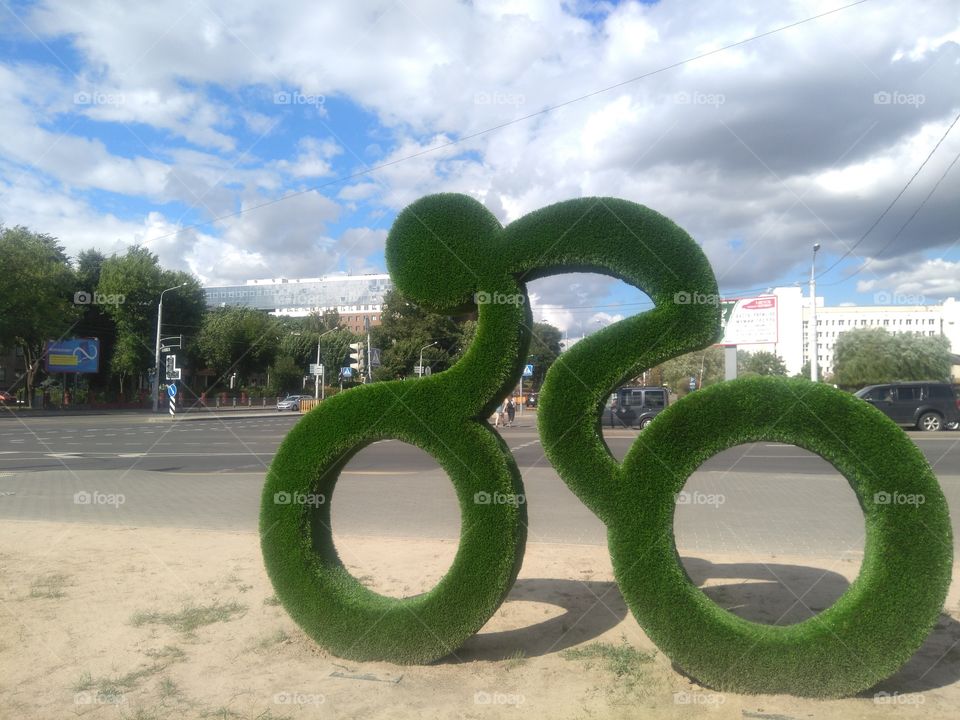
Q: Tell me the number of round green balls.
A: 1